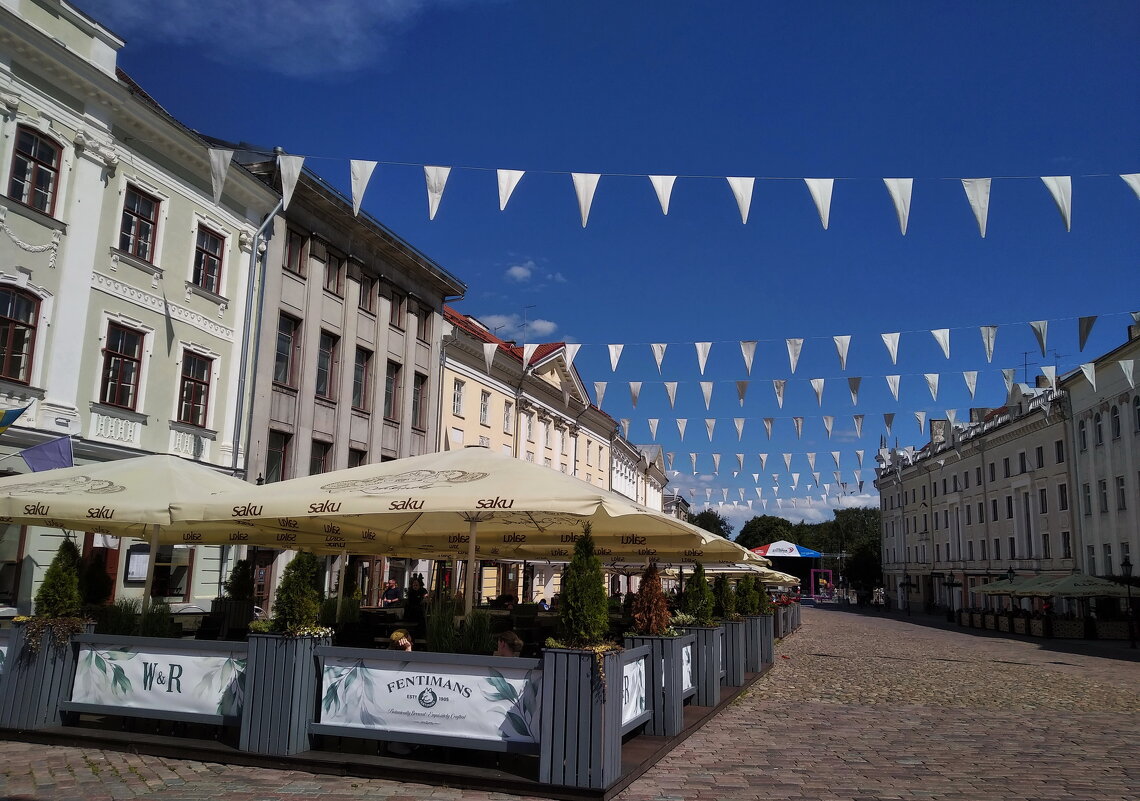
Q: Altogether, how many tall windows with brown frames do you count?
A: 6